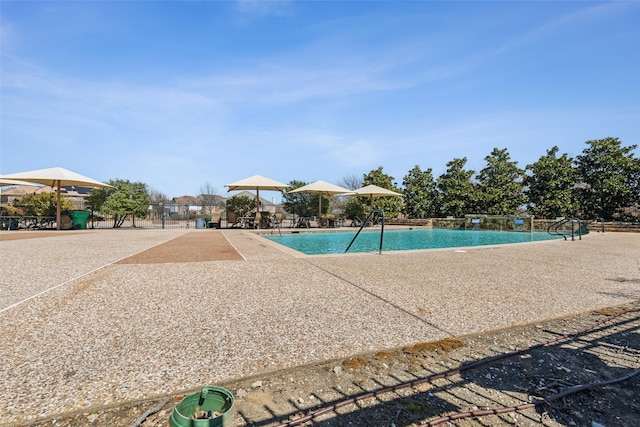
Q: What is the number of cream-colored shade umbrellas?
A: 5